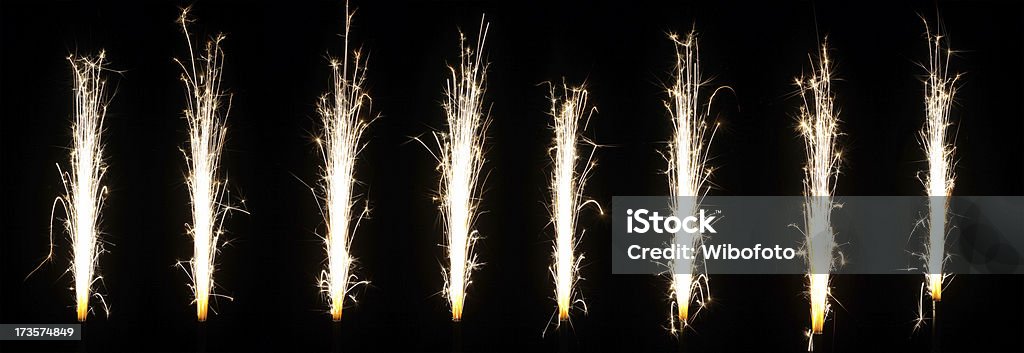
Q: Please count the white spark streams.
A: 8